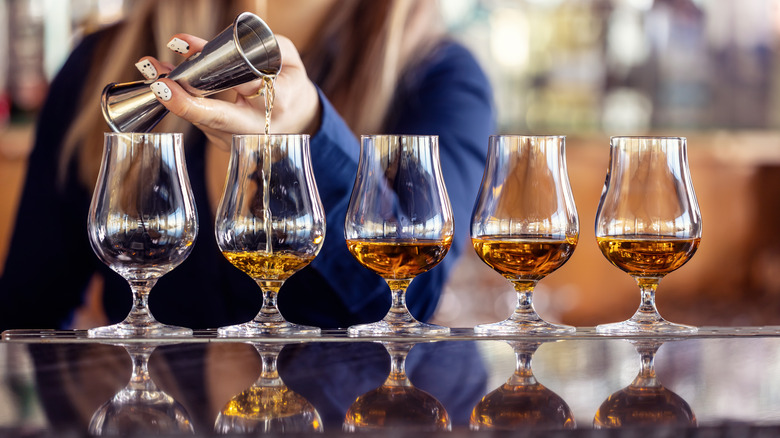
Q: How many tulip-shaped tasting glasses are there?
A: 5